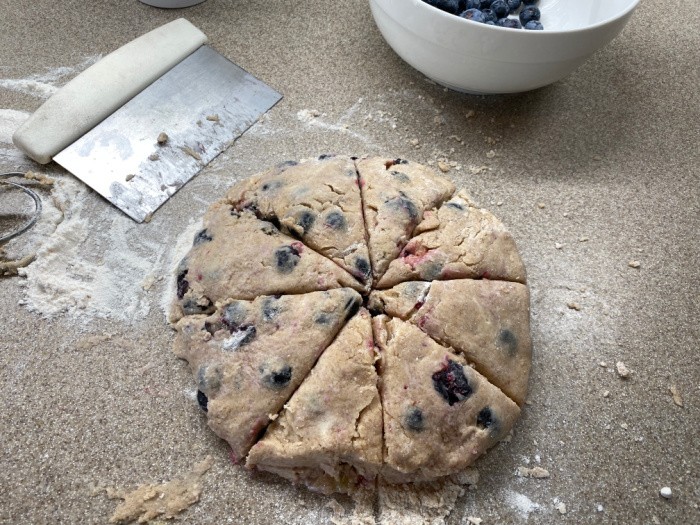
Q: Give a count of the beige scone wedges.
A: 8